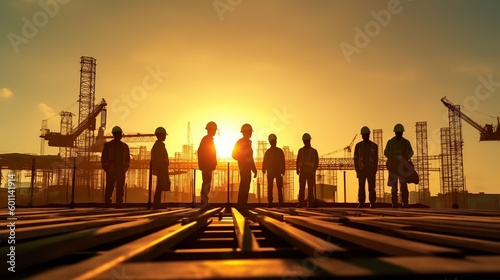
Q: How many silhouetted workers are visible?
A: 8